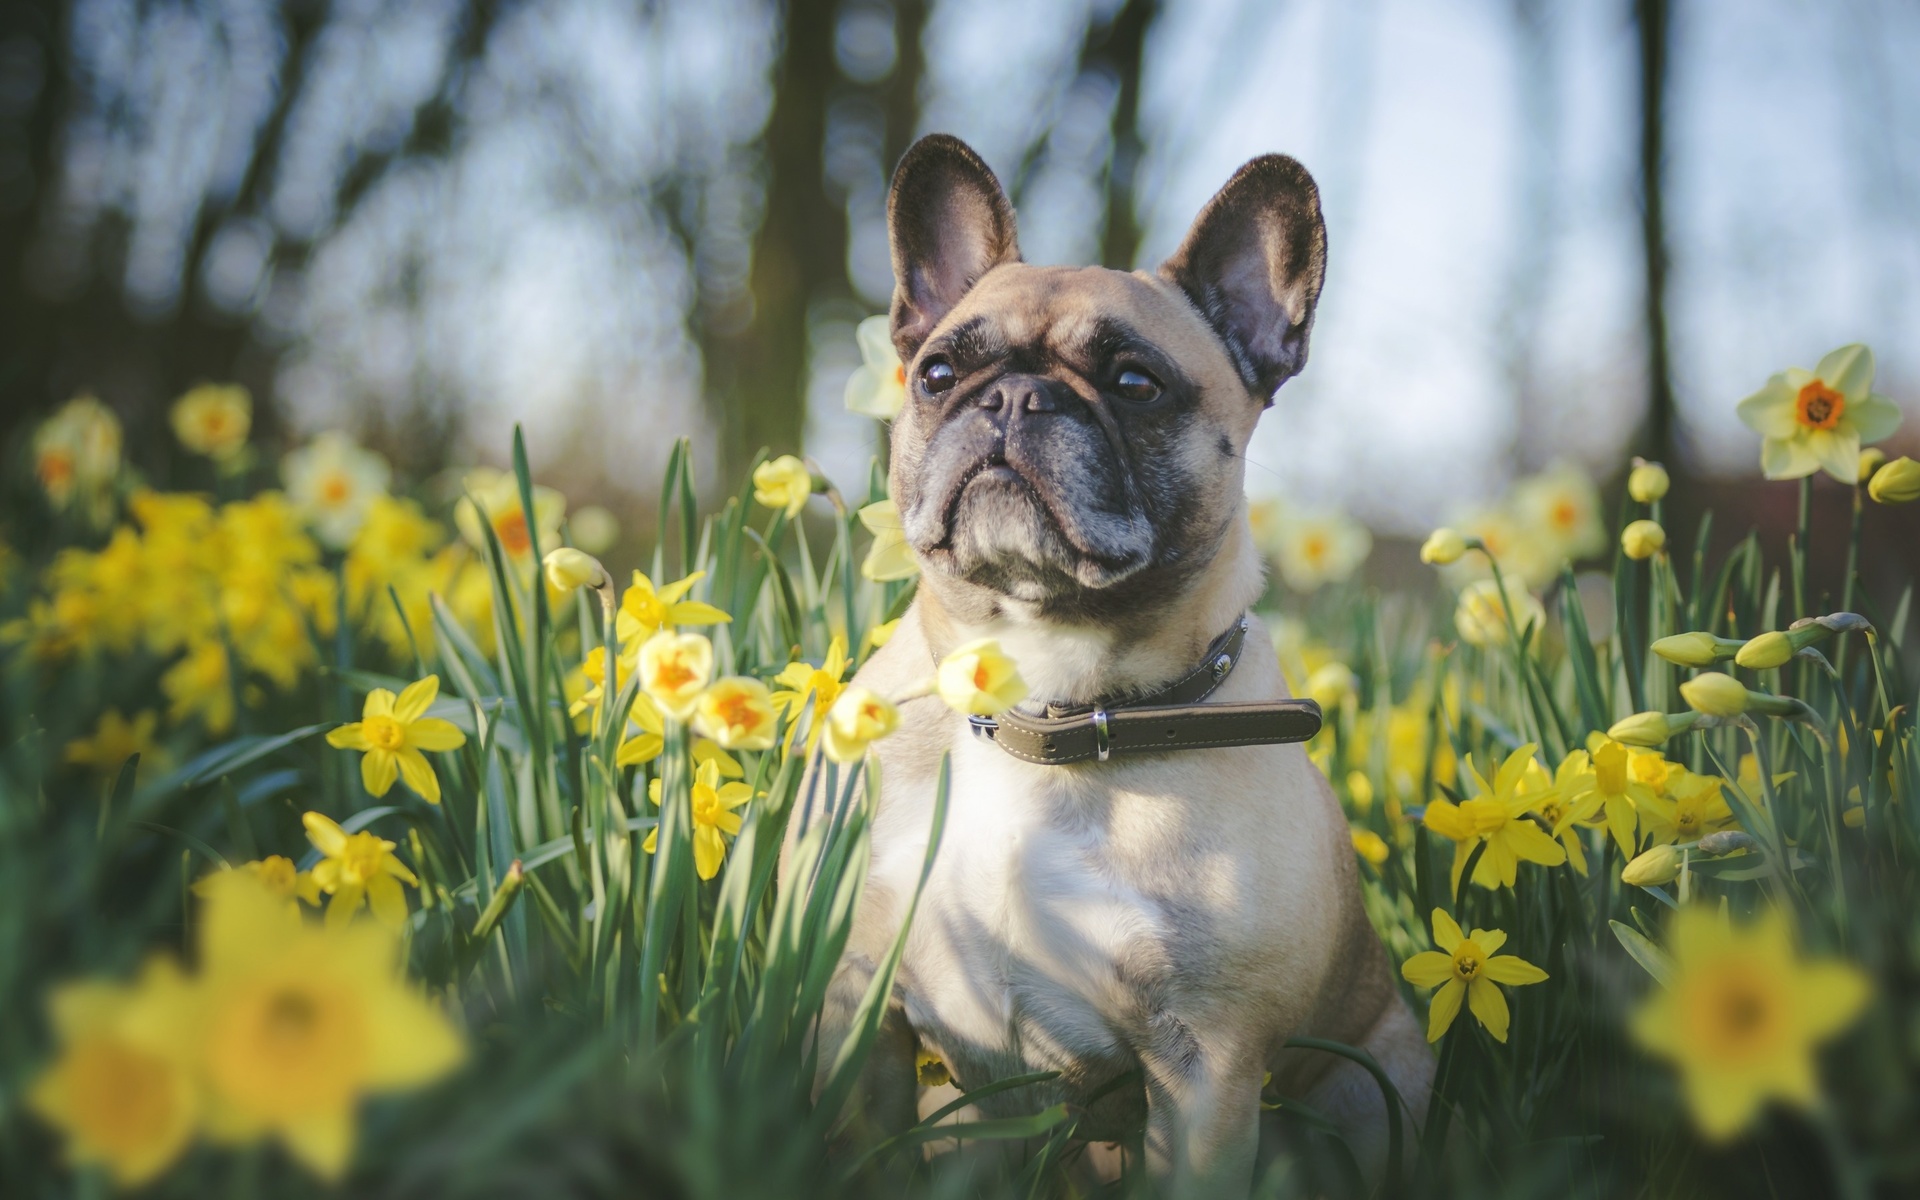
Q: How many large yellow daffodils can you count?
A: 3